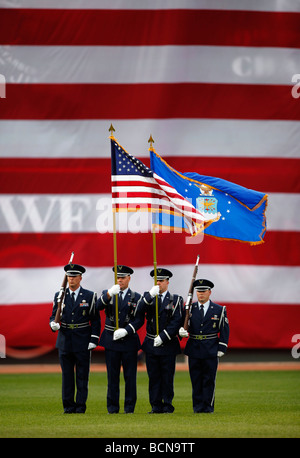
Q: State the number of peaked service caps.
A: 4